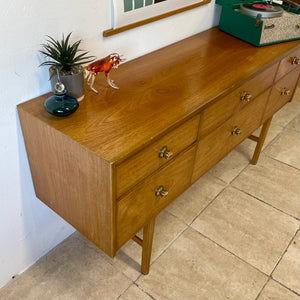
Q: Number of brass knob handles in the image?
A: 6